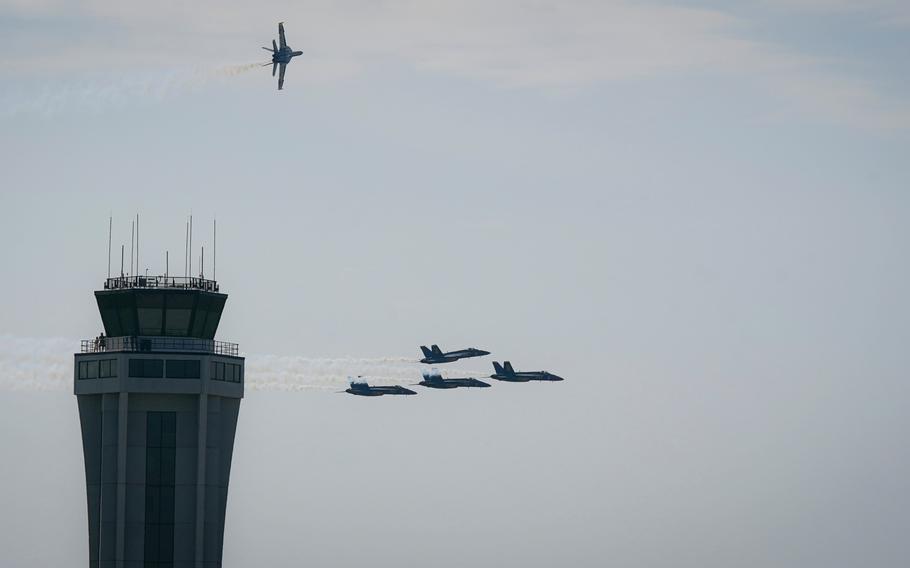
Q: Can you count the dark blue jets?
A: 5